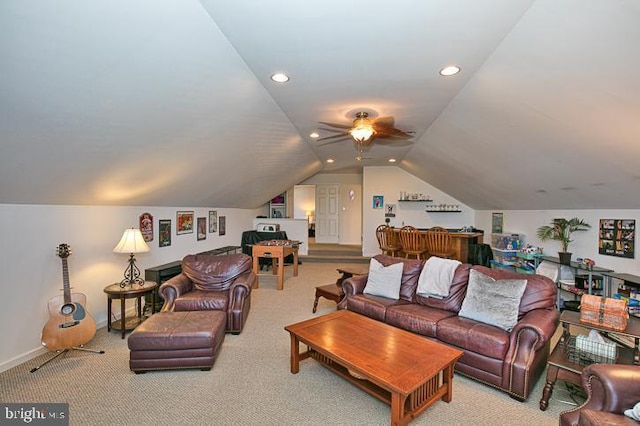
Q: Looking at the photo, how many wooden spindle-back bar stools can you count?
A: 3